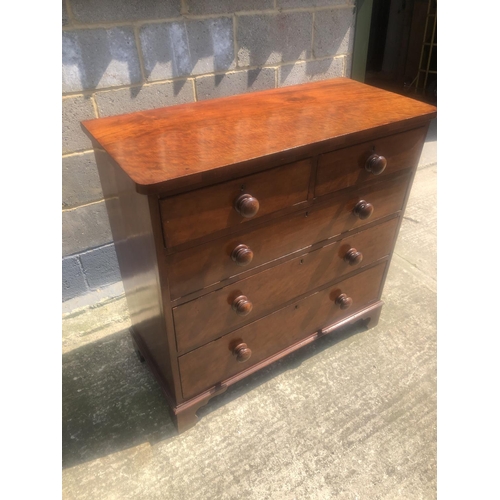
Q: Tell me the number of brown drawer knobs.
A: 8